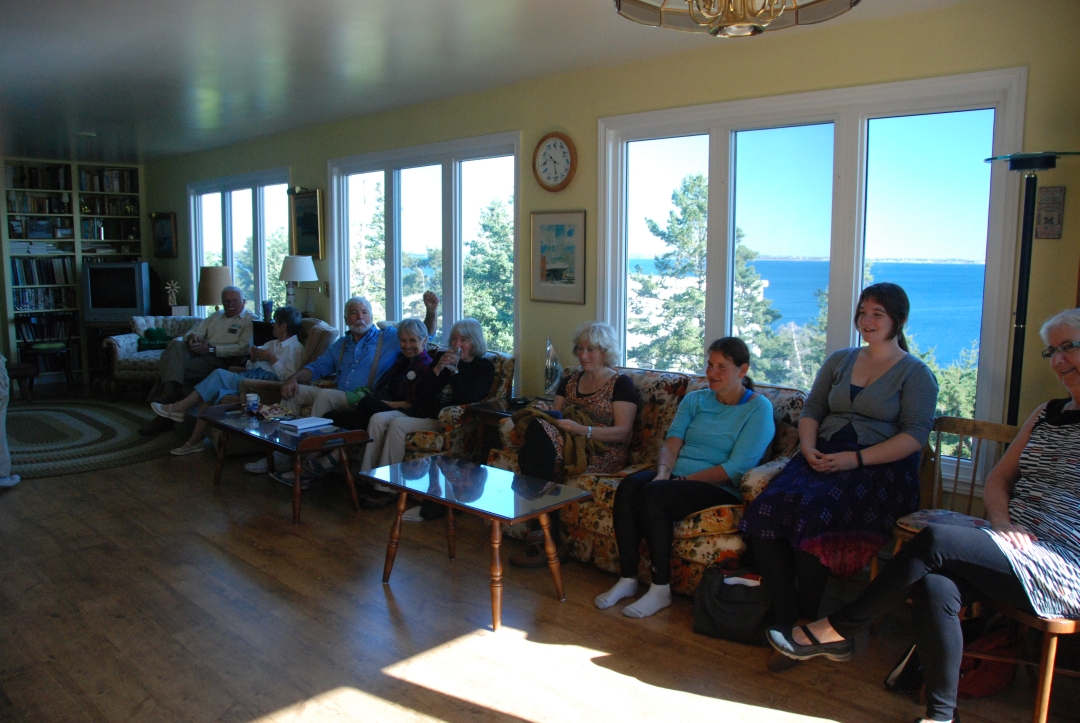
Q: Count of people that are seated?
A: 9